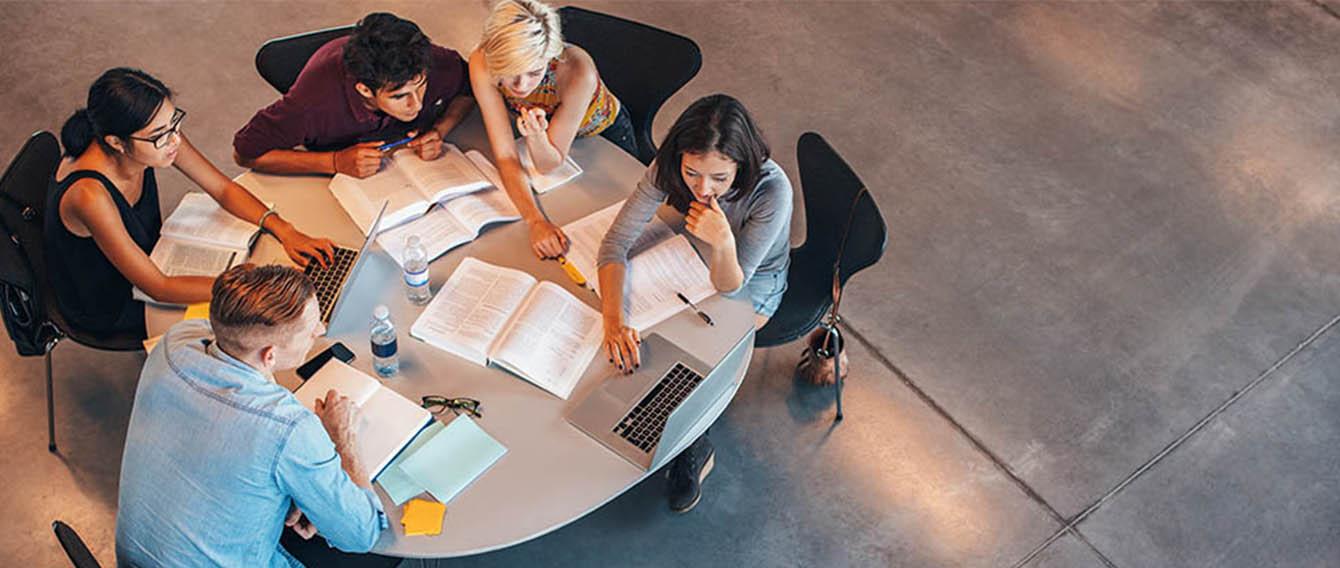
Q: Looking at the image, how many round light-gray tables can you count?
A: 1